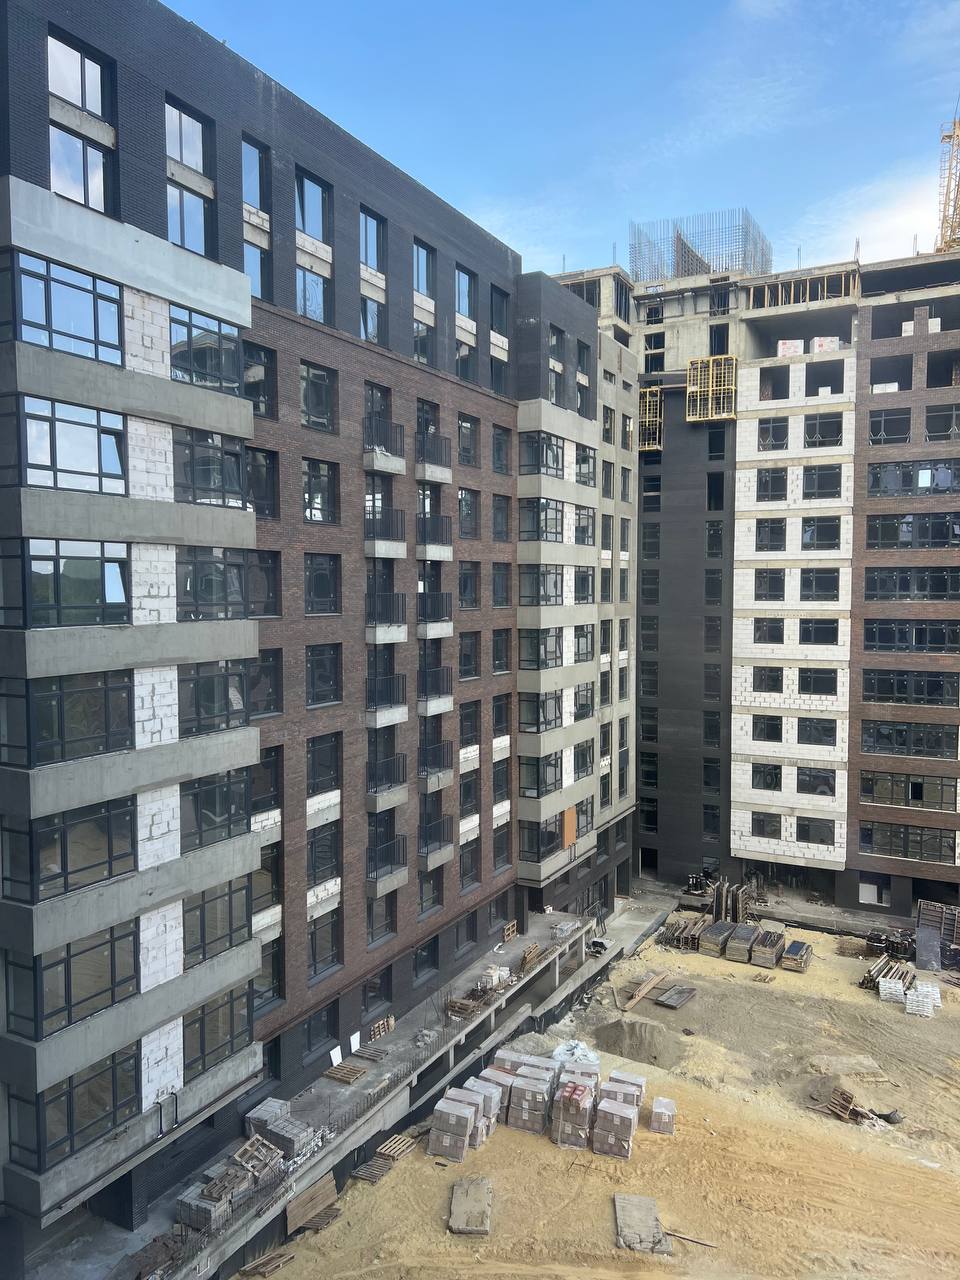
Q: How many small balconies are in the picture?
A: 12